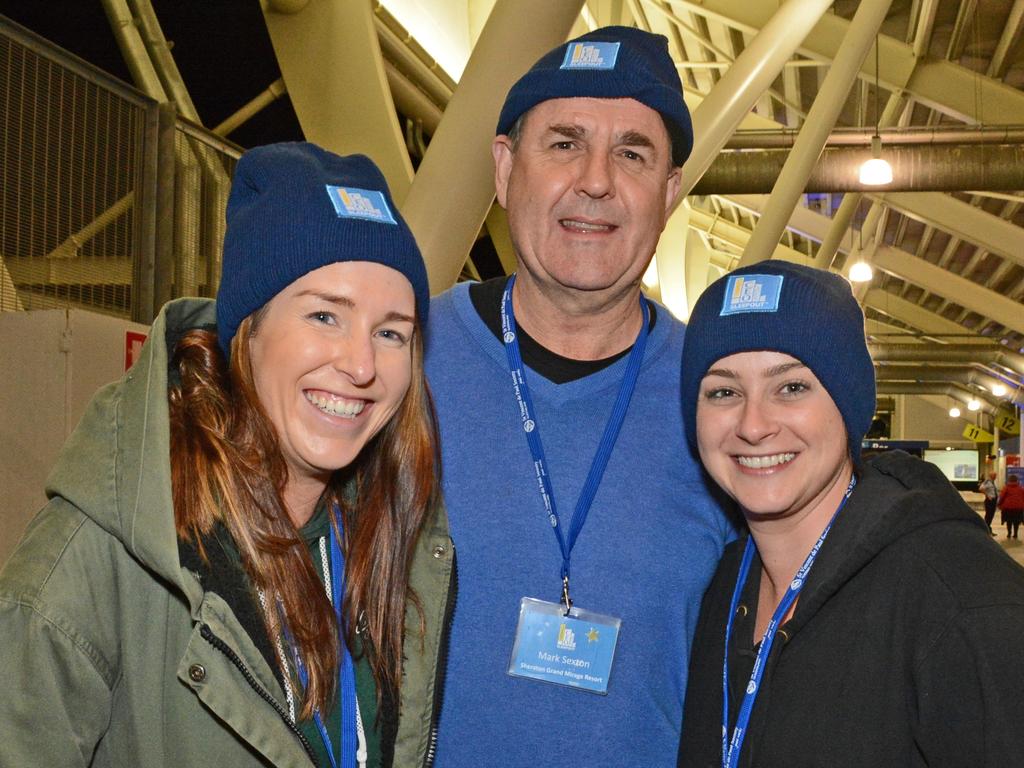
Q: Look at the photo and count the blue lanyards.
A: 3